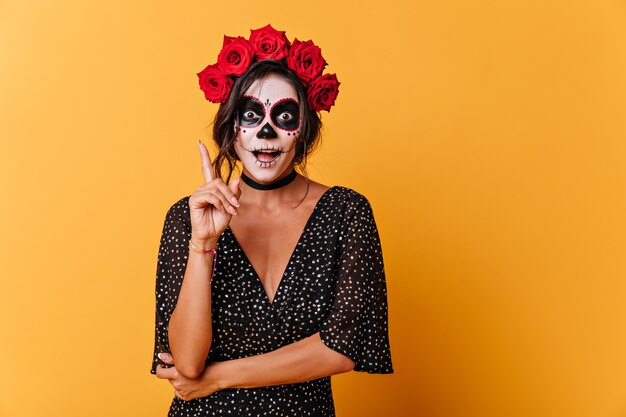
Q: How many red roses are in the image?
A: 5